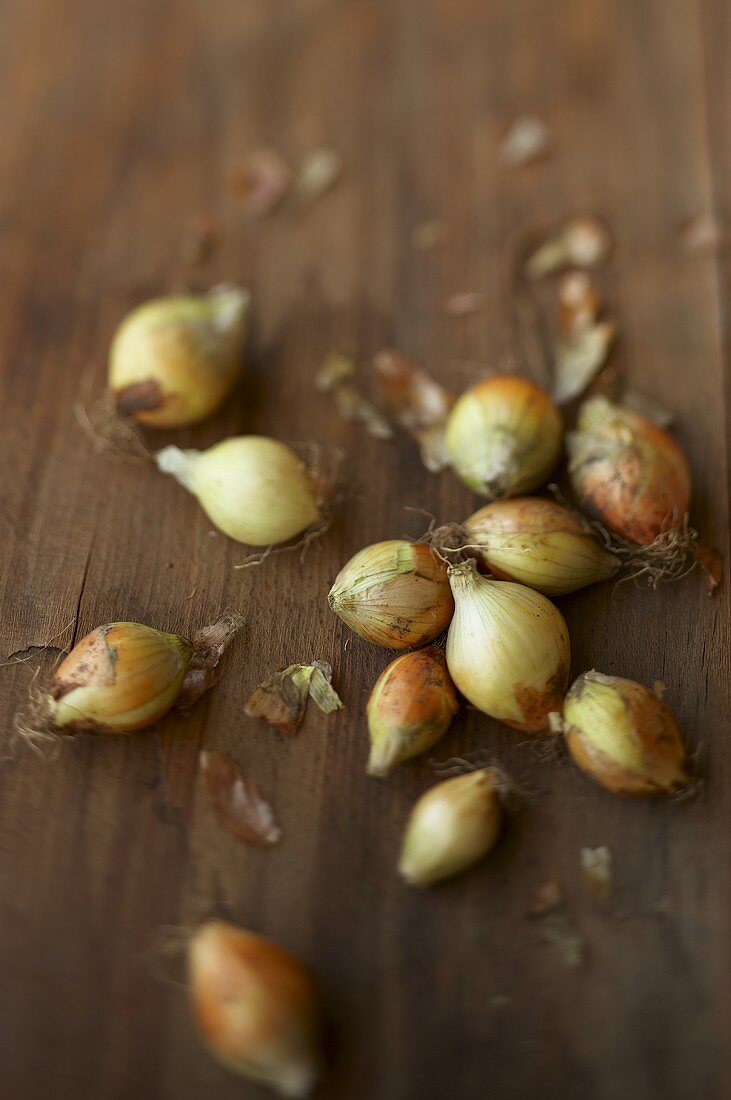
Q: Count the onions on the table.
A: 12